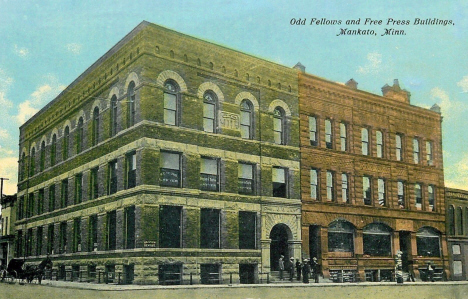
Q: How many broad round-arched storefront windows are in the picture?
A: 3